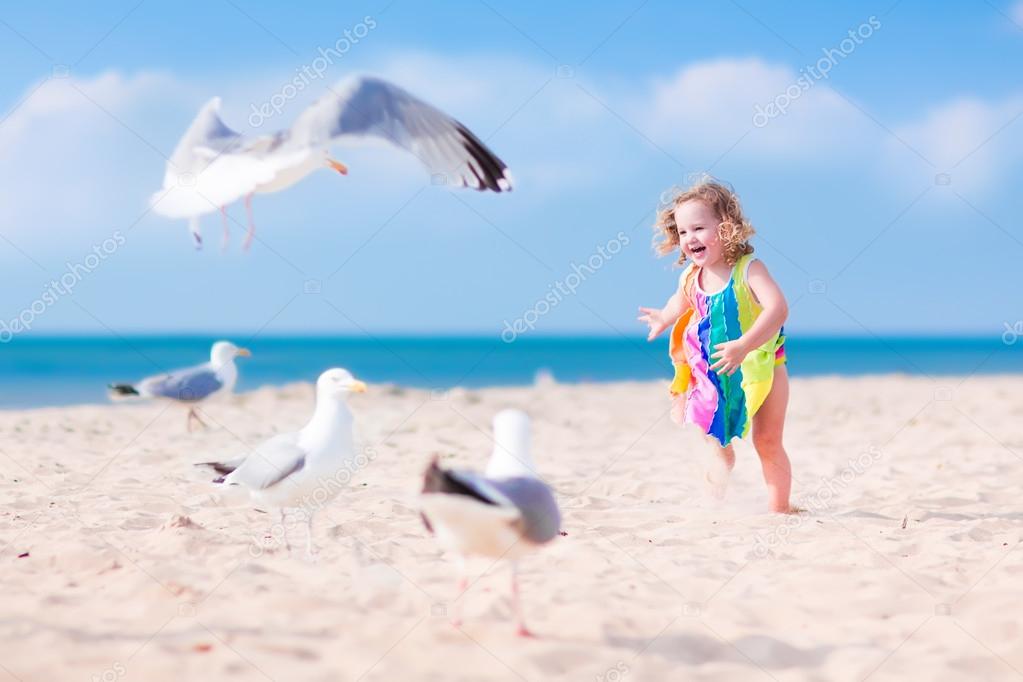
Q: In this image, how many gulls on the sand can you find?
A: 3